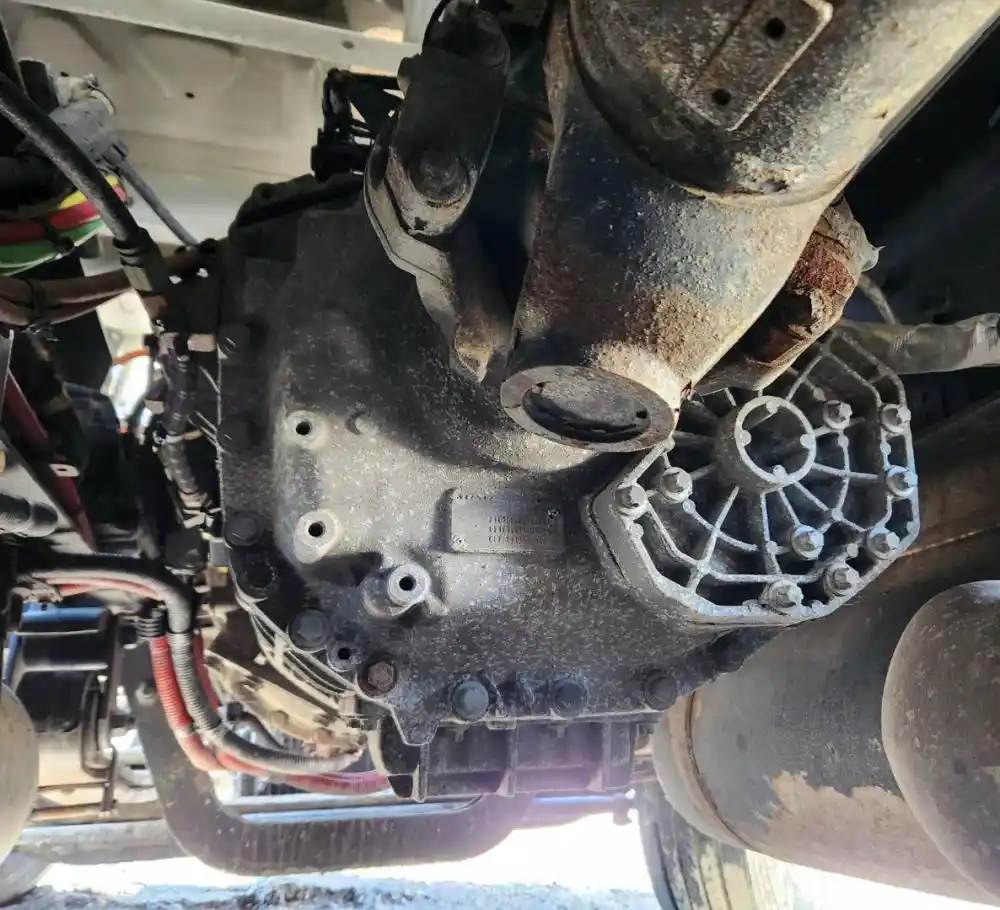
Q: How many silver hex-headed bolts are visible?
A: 9